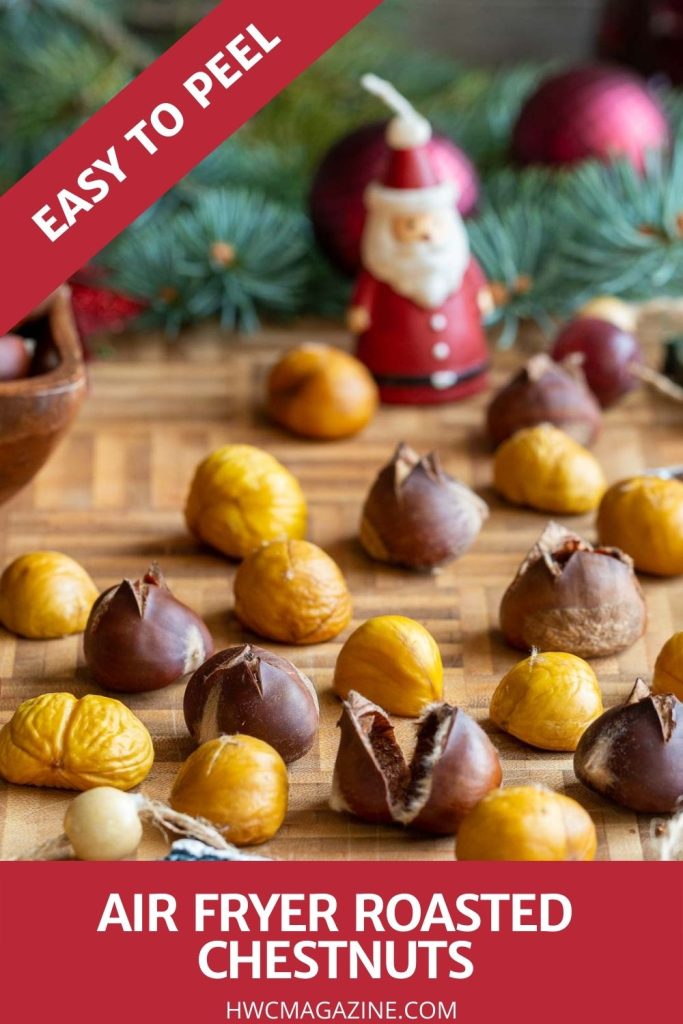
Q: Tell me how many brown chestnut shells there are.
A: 7